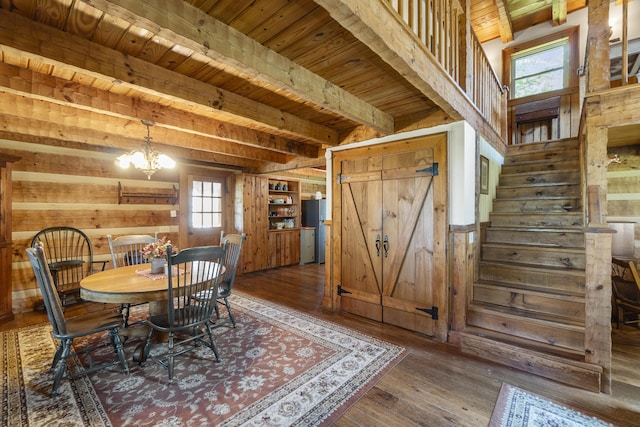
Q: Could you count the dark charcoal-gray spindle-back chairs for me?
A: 5